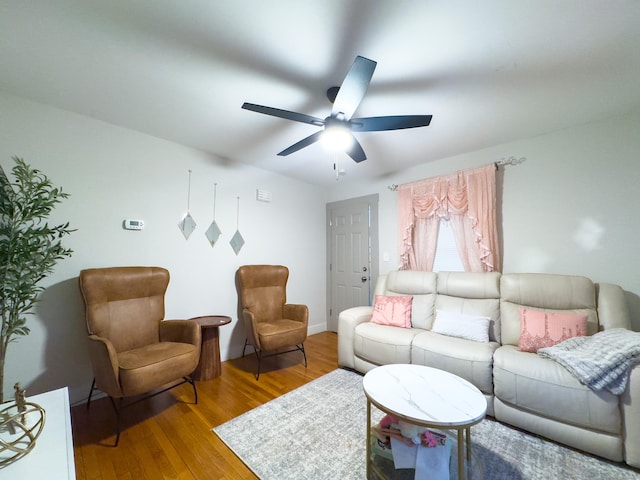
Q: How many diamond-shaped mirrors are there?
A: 3